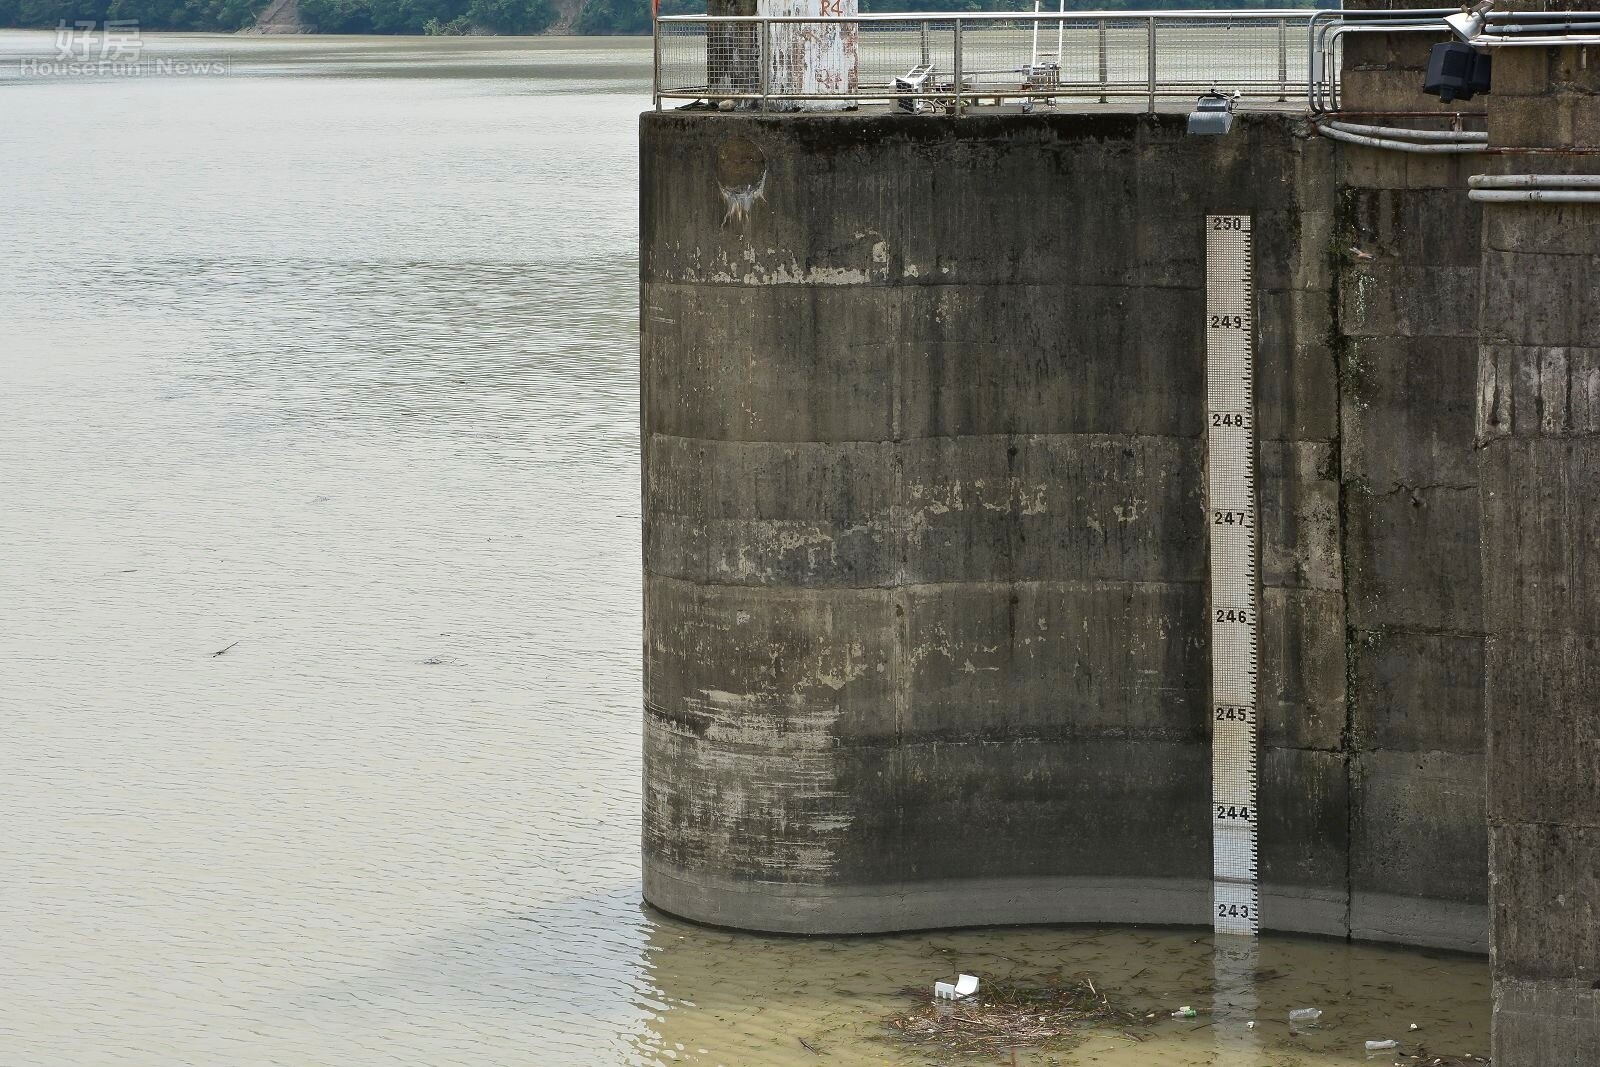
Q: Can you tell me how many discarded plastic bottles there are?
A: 3